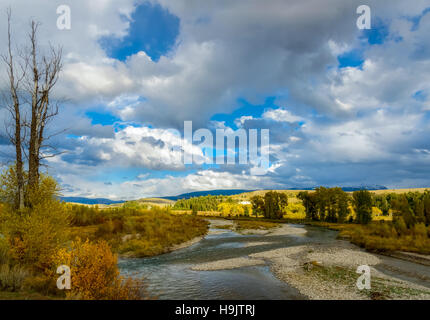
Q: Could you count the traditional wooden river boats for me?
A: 0